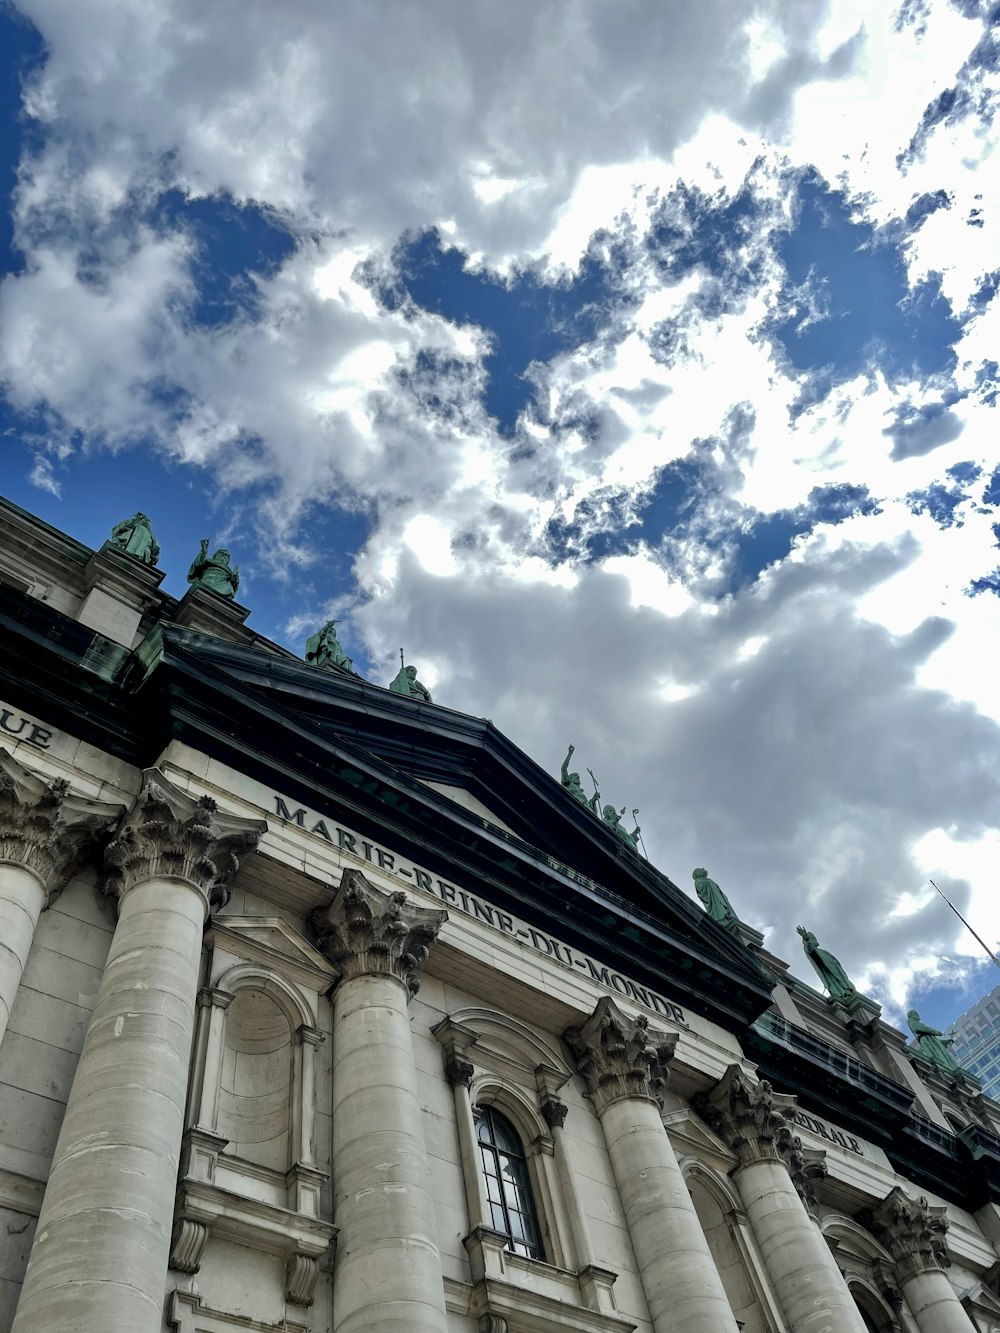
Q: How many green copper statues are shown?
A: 9